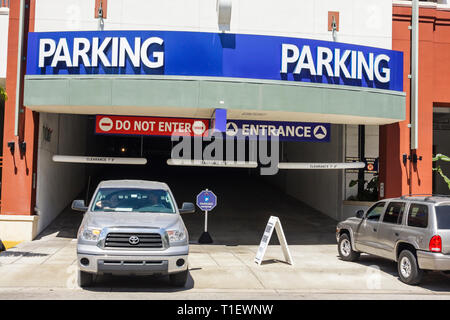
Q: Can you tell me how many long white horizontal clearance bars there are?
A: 3